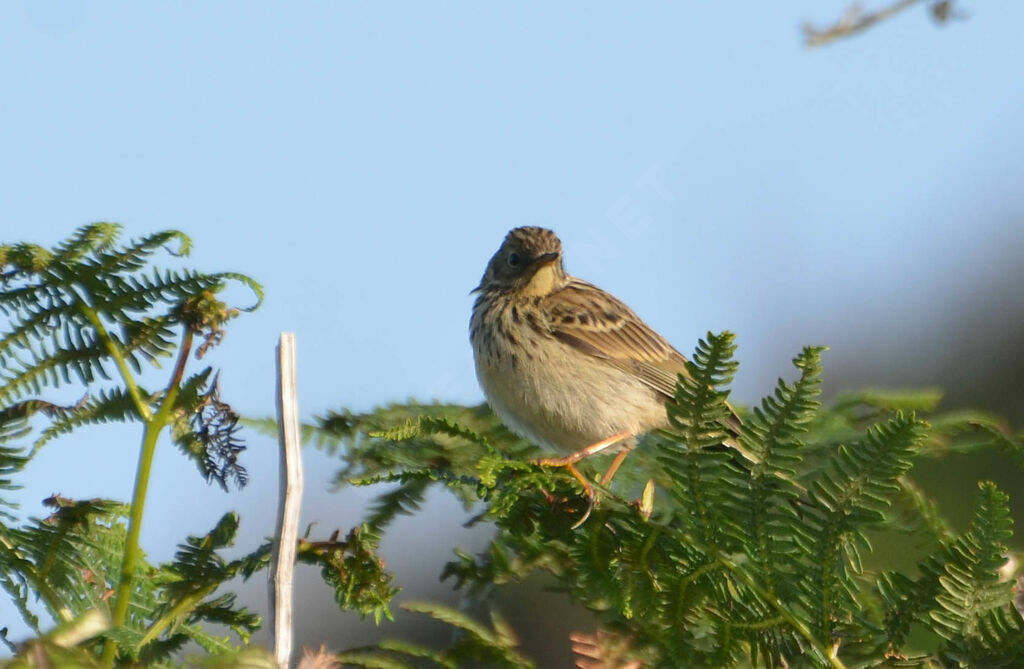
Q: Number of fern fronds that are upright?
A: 4